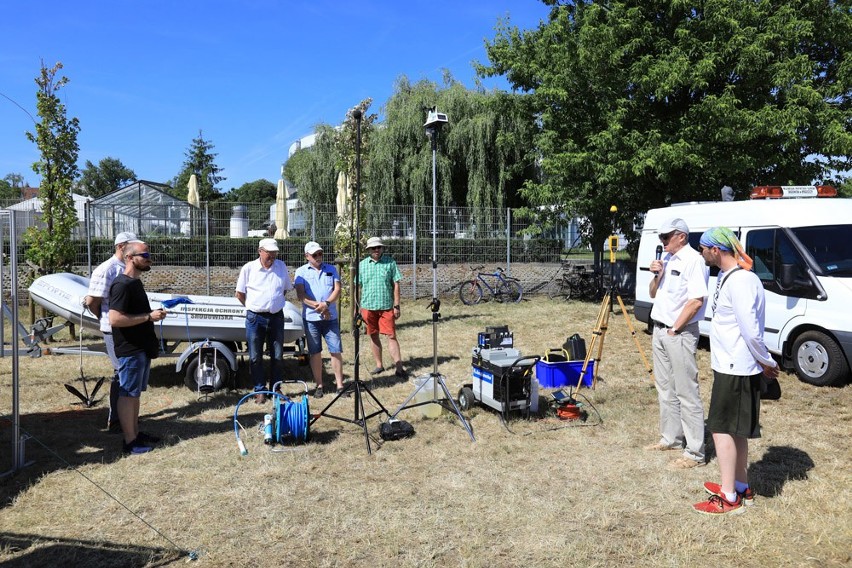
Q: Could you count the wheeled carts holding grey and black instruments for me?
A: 1